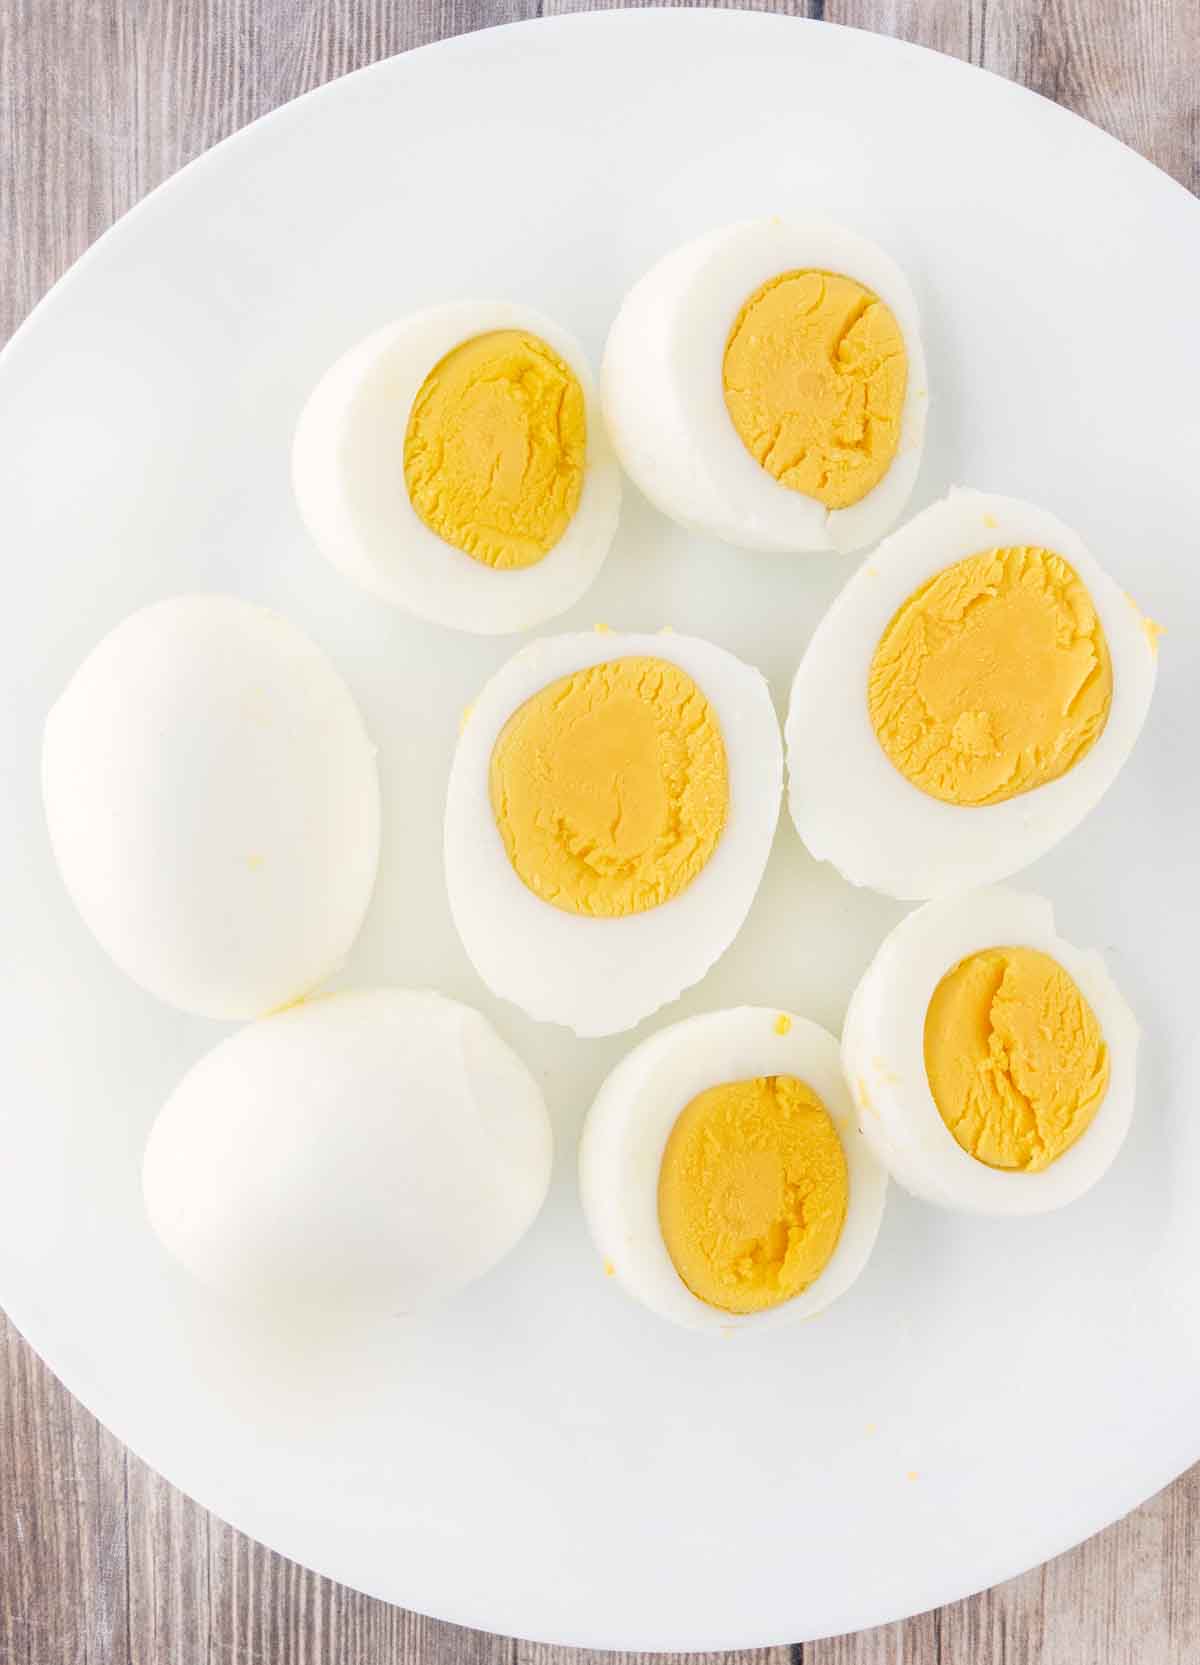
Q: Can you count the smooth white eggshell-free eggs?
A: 2